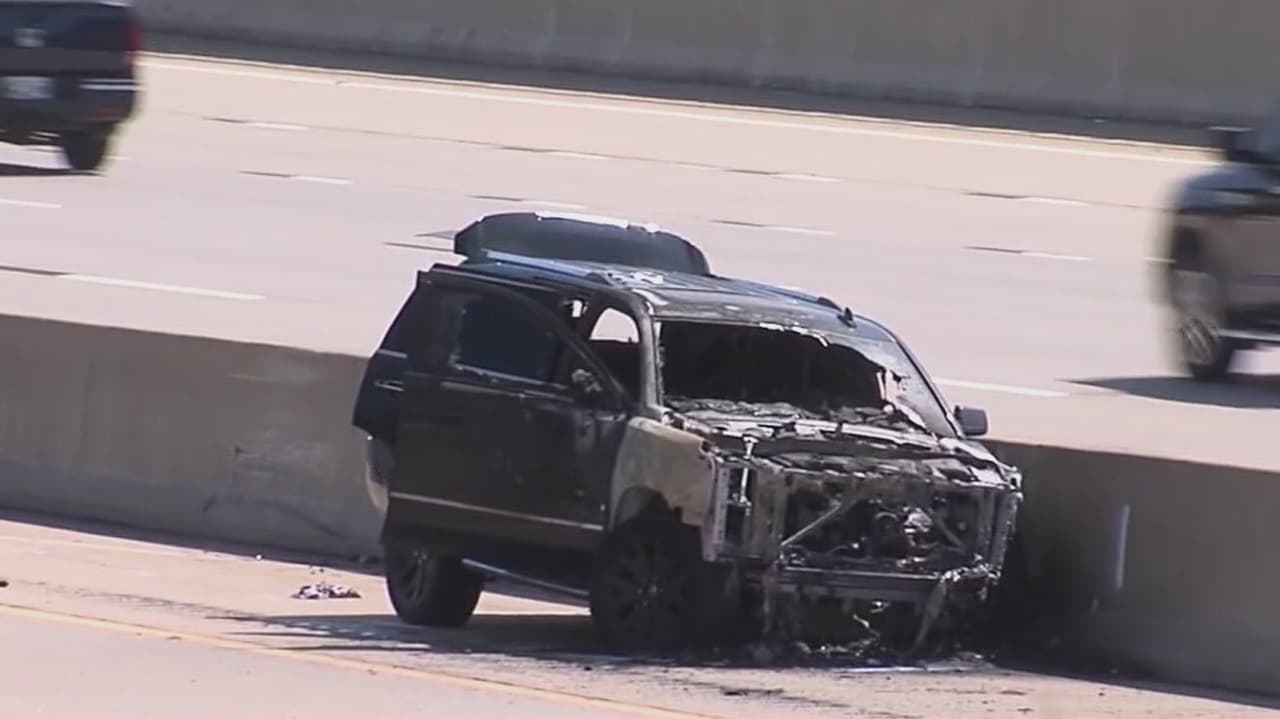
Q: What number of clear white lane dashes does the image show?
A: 11